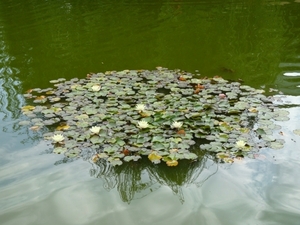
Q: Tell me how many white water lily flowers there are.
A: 7